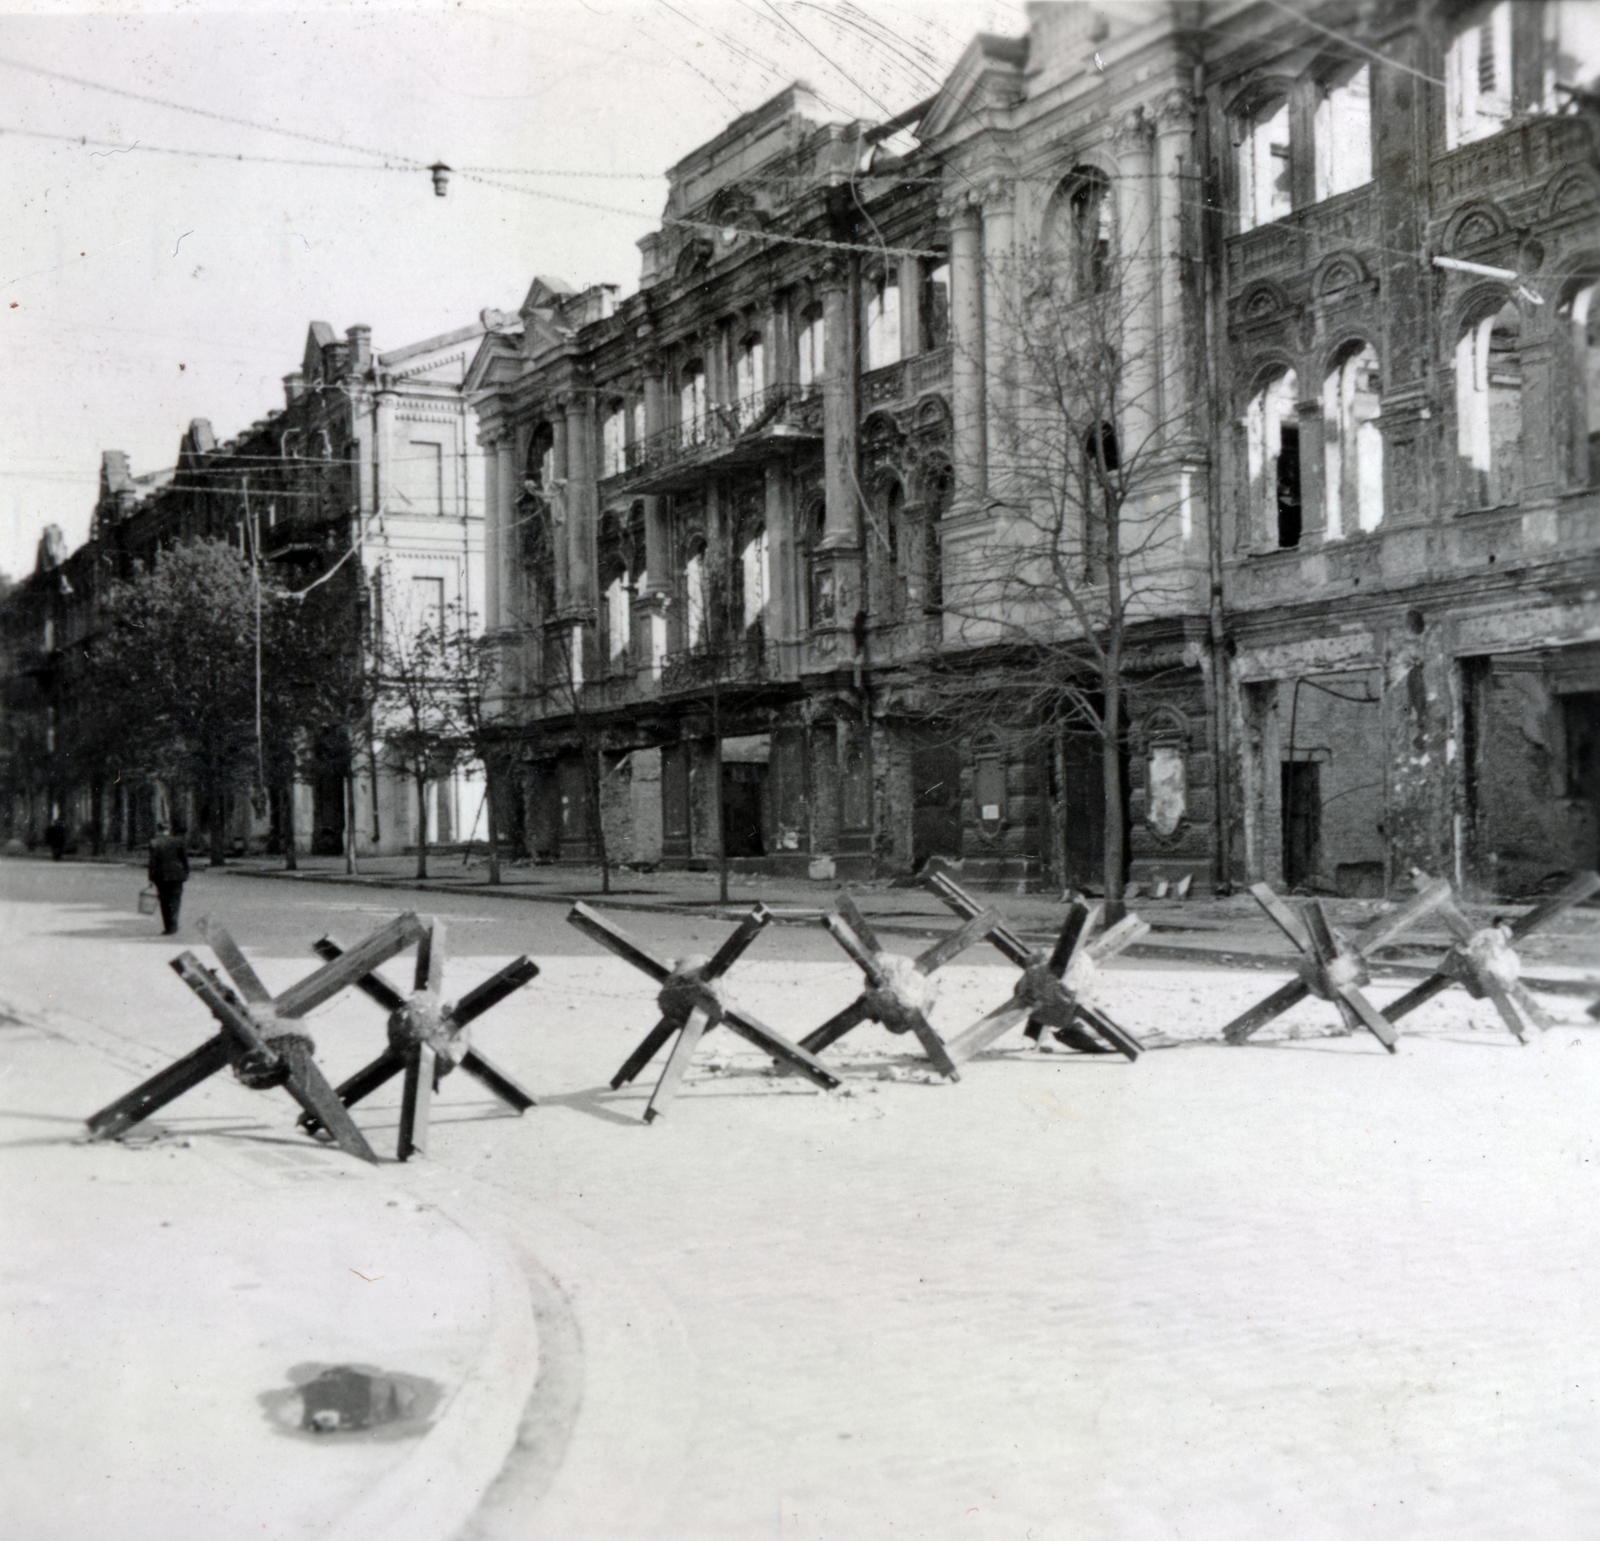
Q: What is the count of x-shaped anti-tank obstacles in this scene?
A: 7